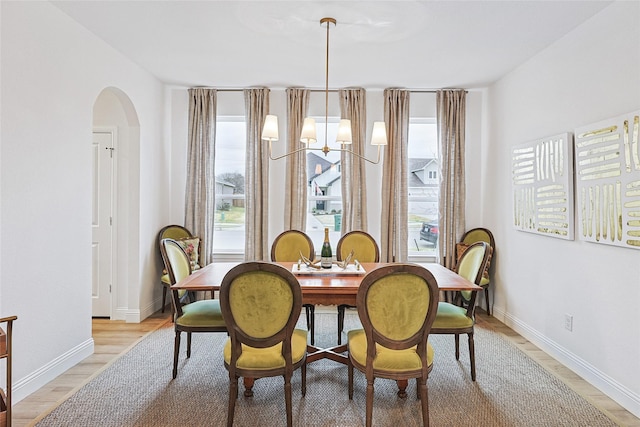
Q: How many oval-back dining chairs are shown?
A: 8